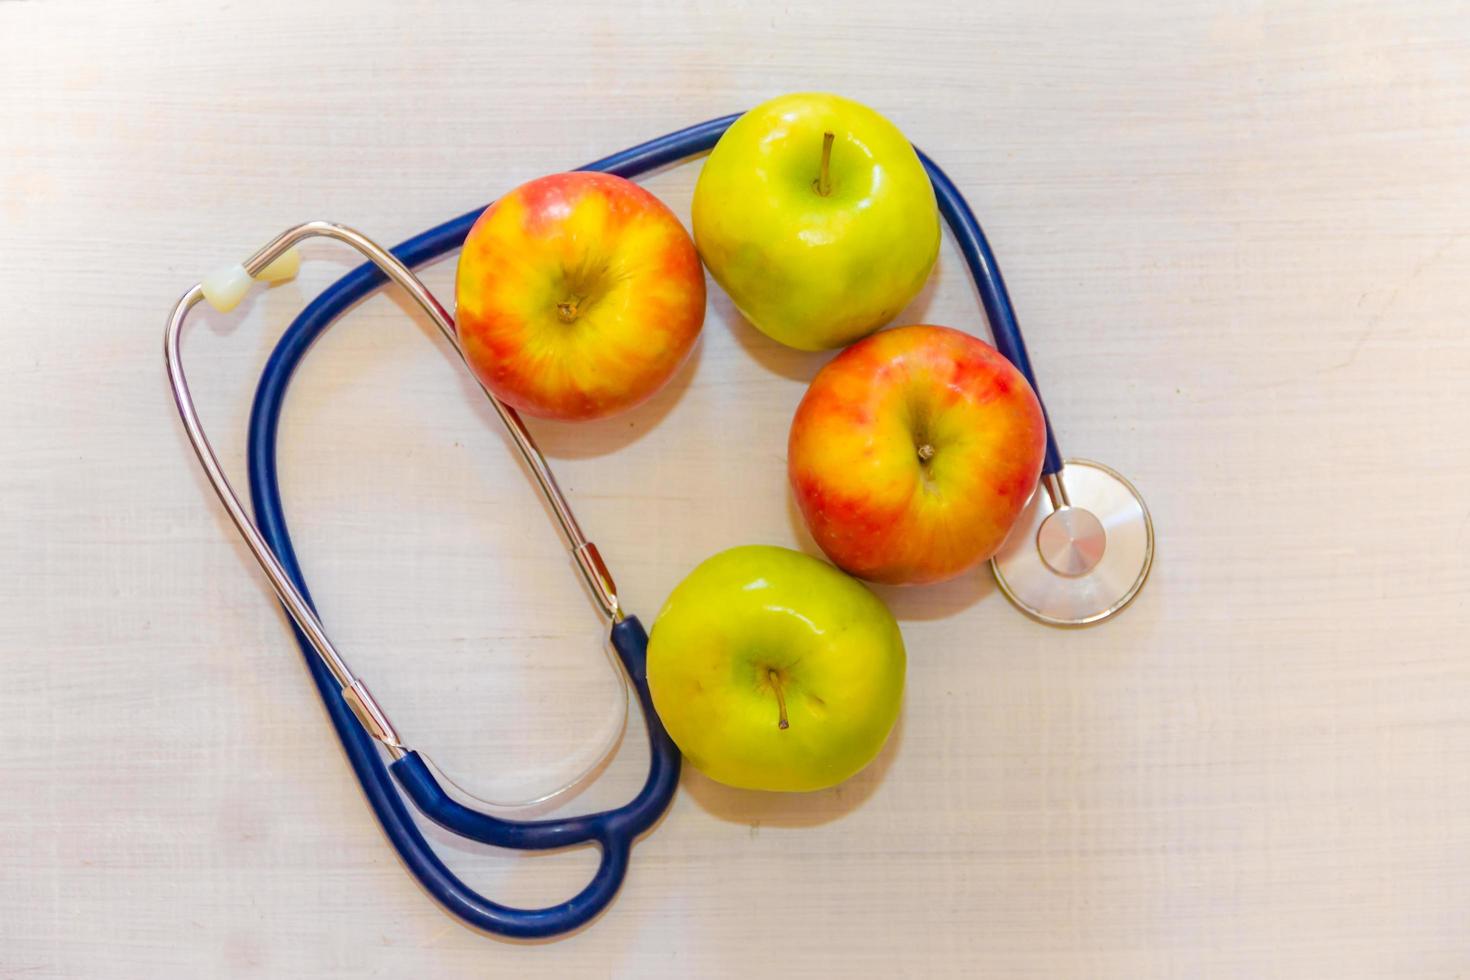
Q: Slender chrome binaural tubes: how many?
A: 2